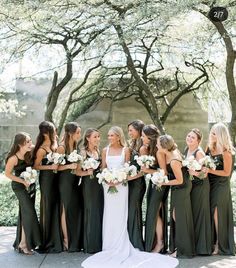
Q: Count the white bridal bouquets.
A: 10